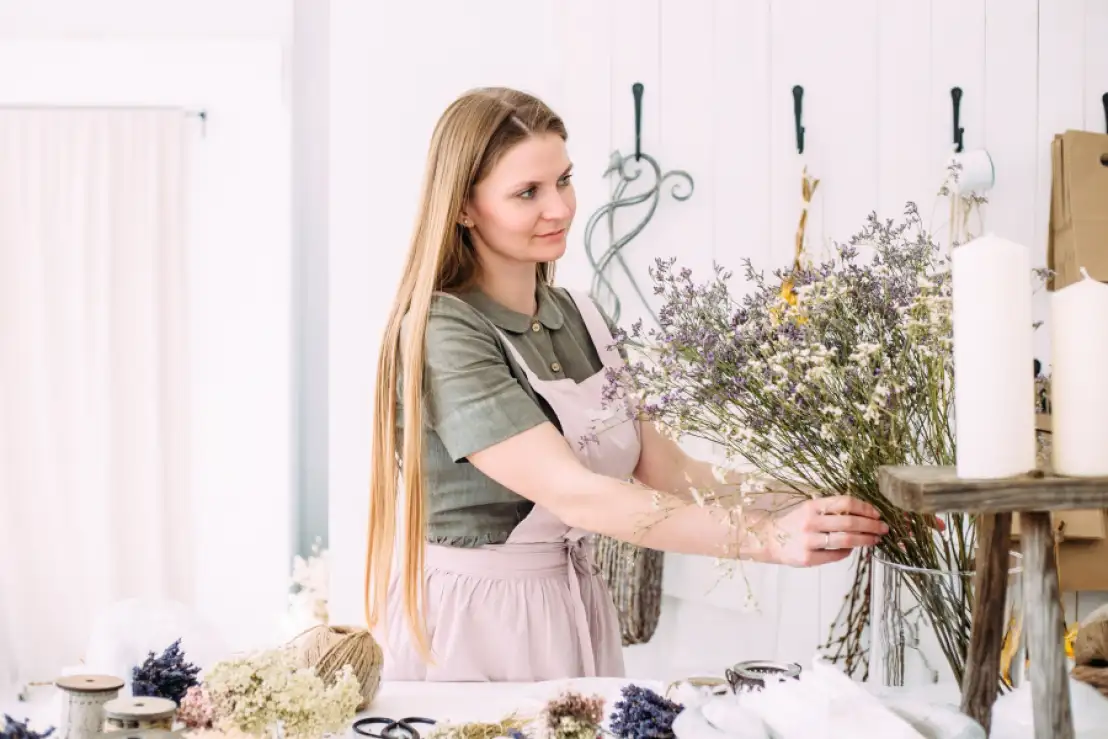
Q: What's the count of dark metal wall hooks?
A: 4